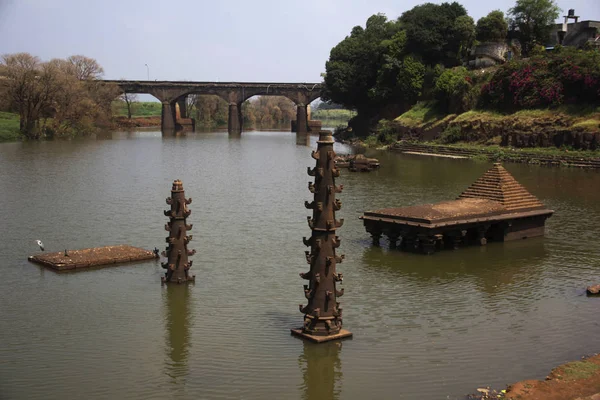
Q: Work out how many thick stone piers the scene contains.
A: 3